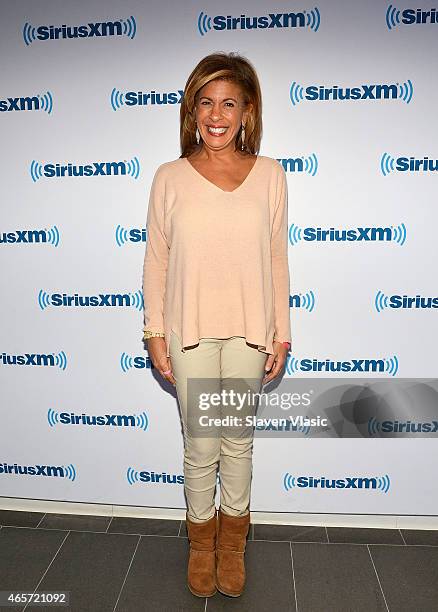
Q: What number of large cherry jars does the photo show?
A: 0